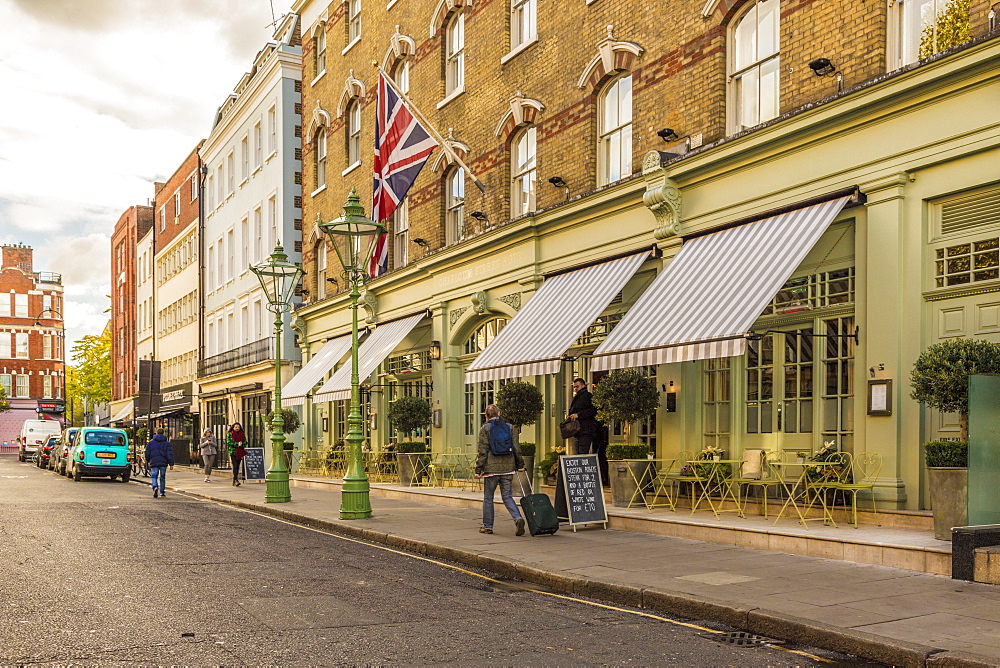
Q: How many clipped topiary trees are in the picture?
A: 5